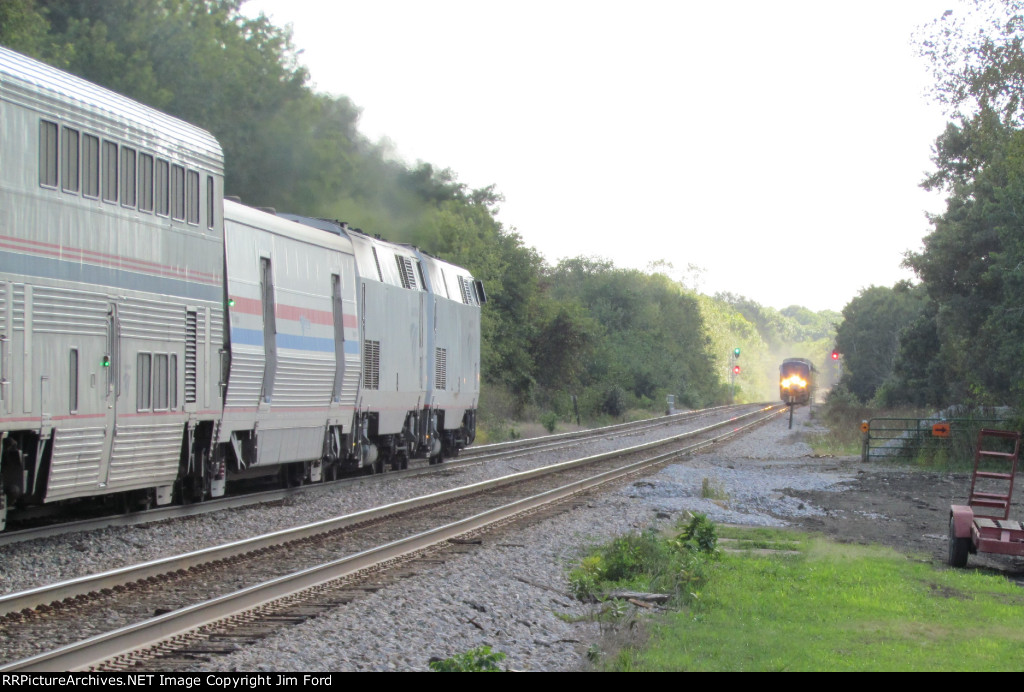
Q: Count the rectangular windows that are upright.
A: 14